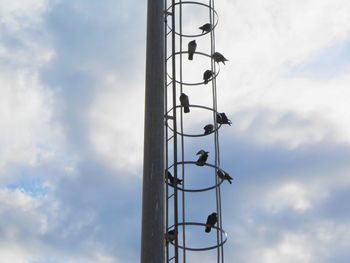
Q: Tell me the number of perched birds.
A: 12